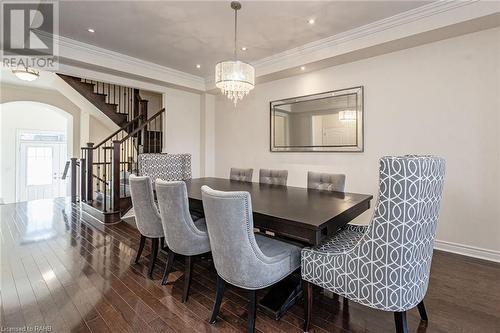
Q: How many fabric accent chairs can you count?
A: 2